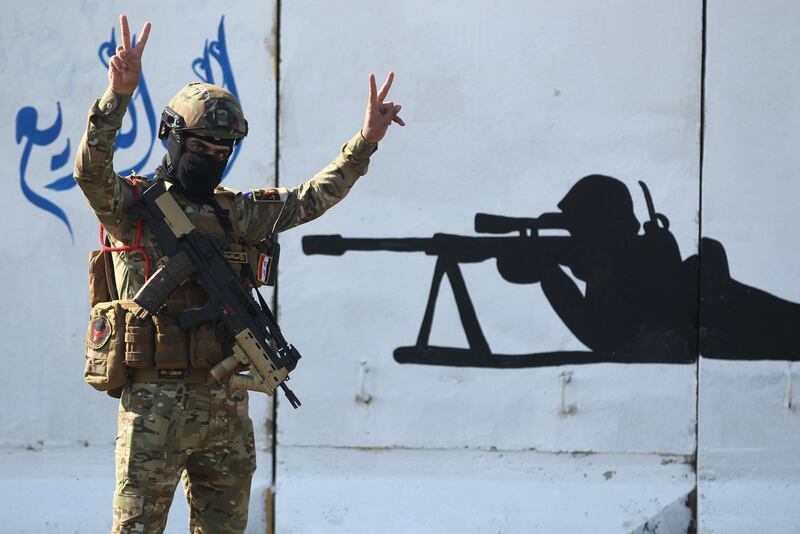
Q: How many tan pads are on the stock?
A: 1